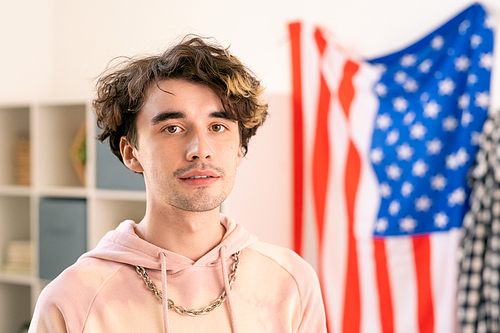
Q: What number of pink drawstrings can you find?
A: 2